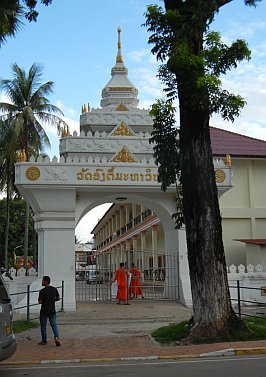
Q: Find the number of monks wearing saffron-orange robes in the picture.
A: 2